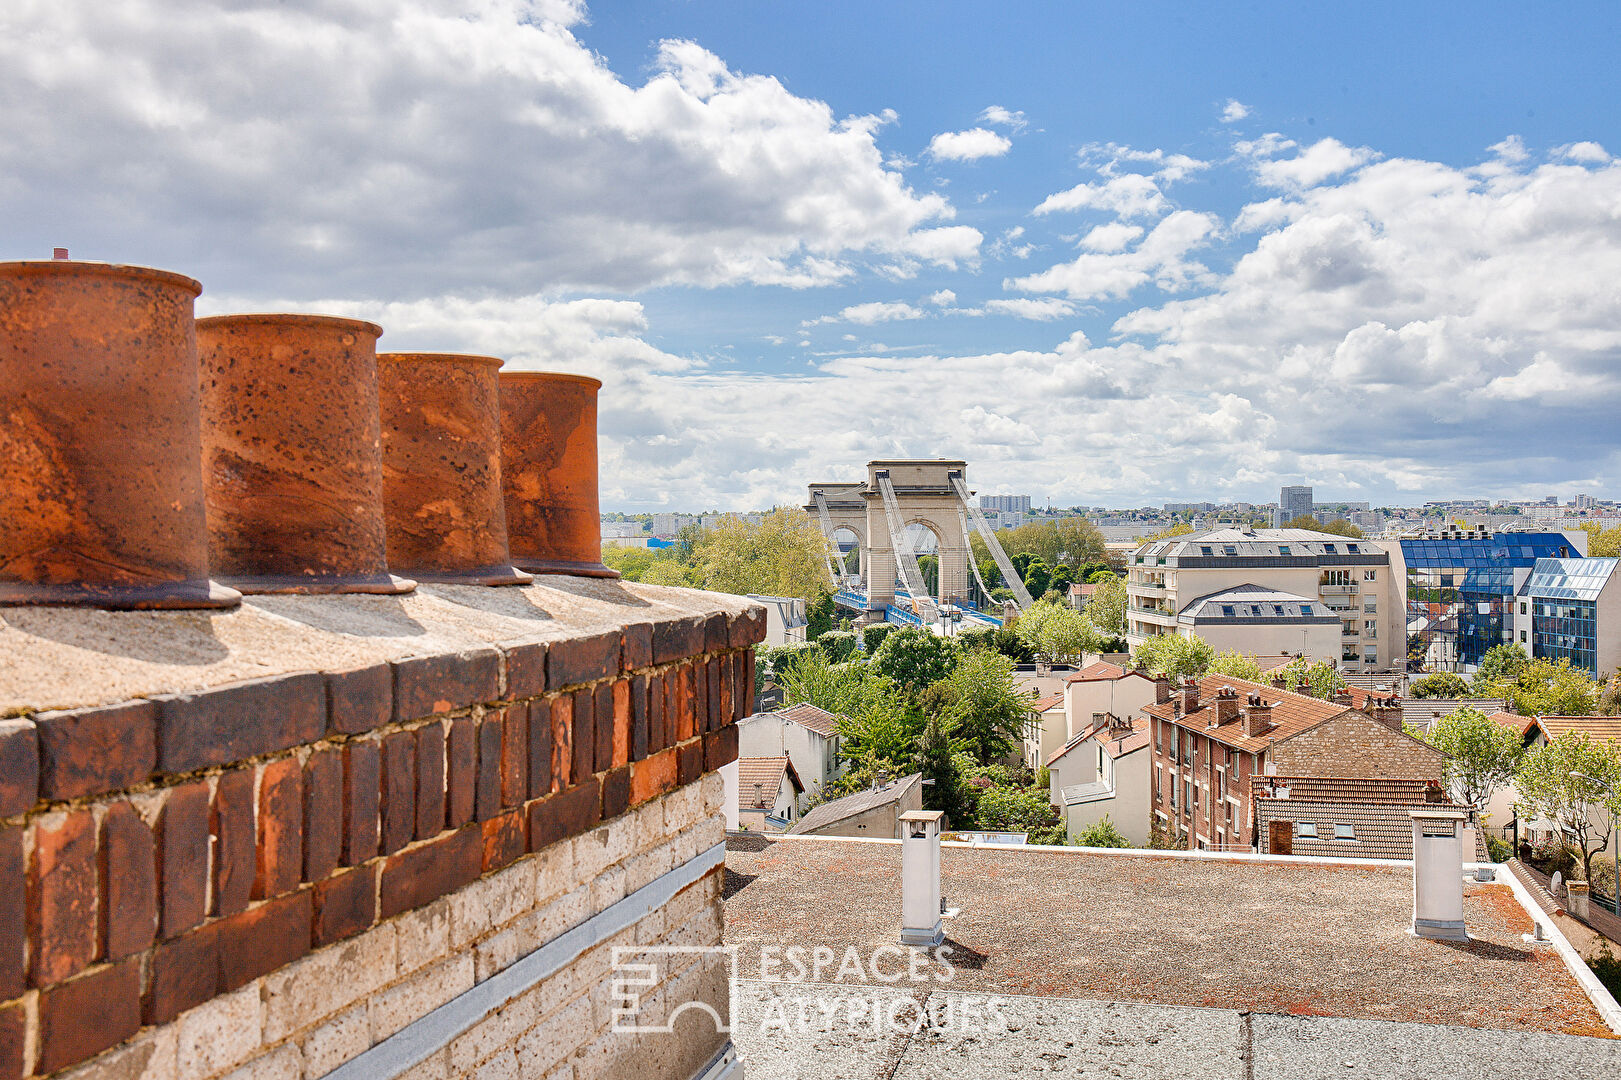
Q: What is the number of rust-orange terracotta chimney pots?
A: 4